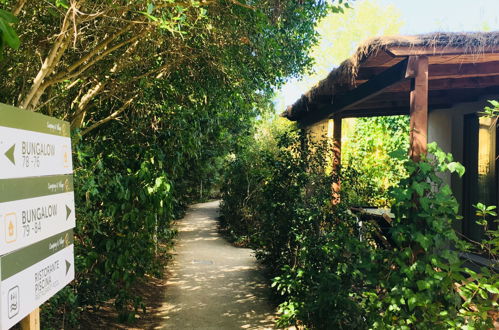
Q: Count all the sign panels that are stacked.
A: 3